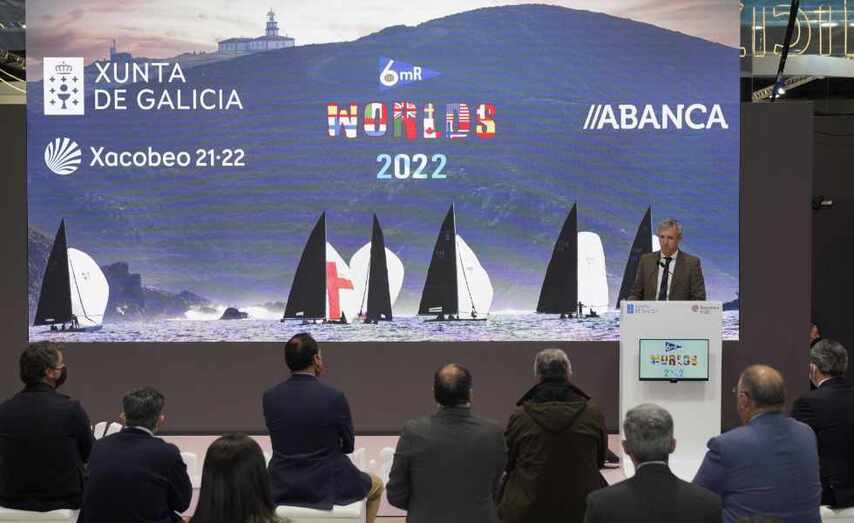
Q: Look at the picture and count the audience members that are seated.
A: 9